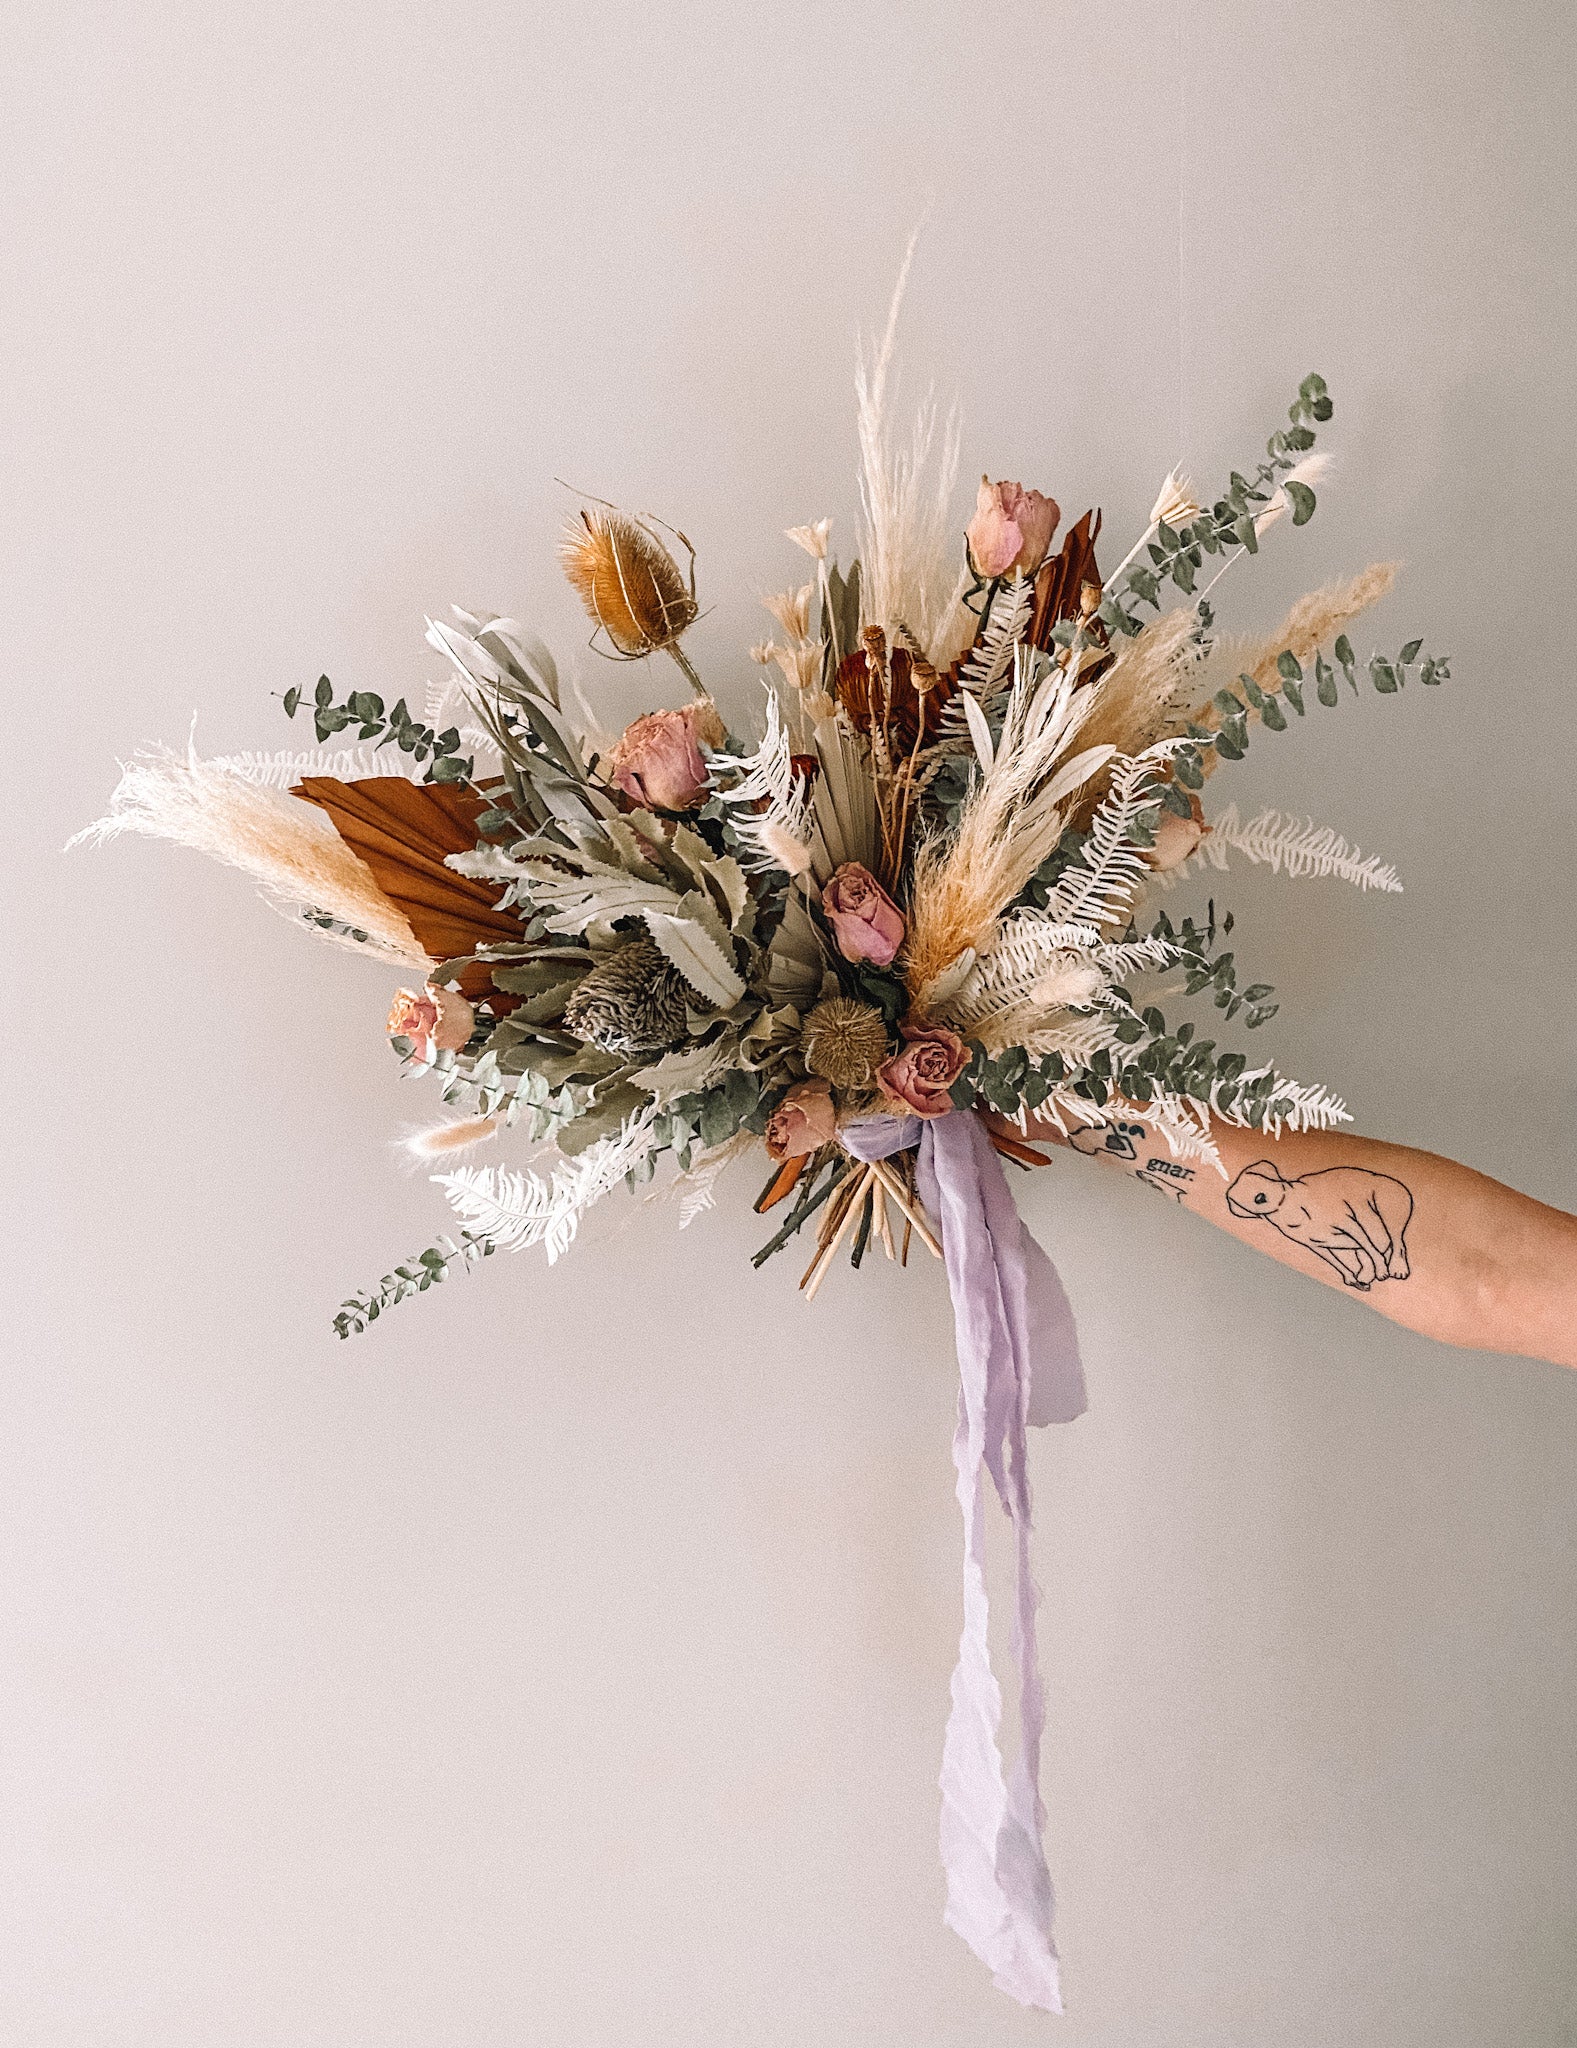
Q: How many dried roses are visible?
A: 7